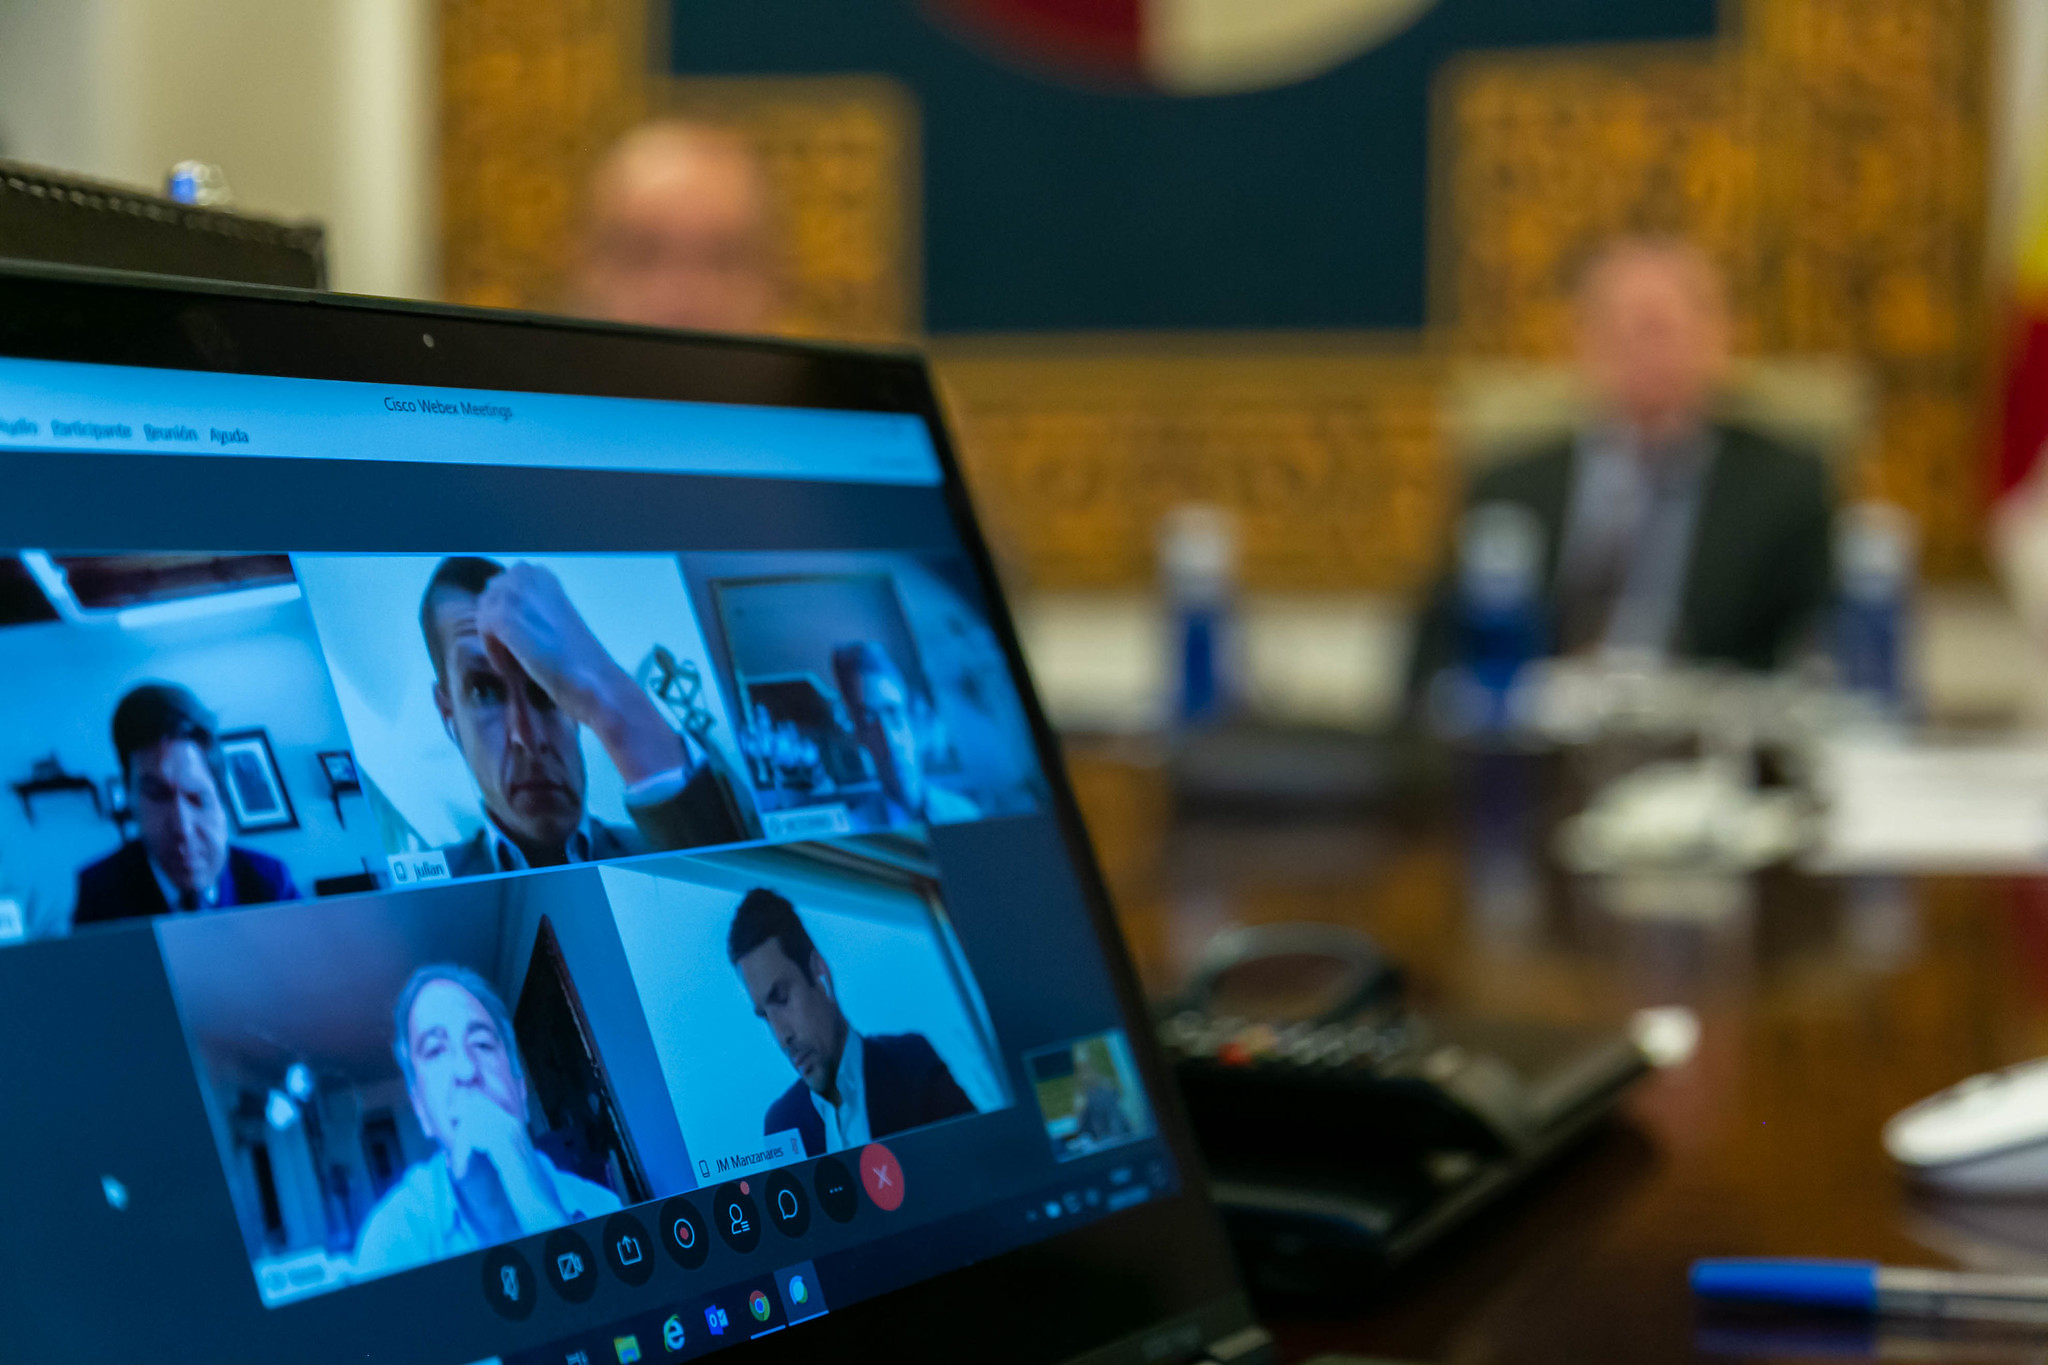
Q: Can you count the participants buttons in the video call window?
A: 1